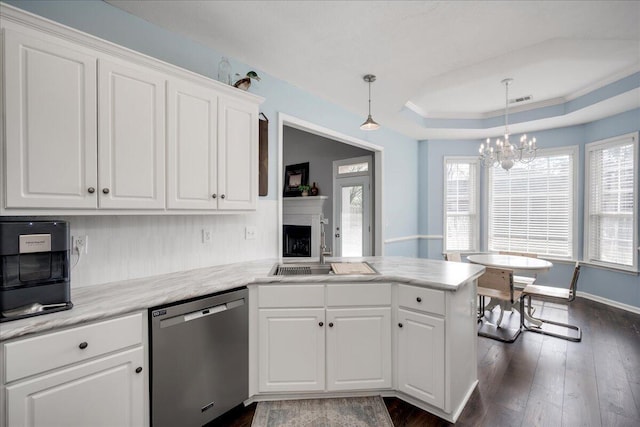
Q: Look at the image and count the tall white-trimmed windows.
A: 3